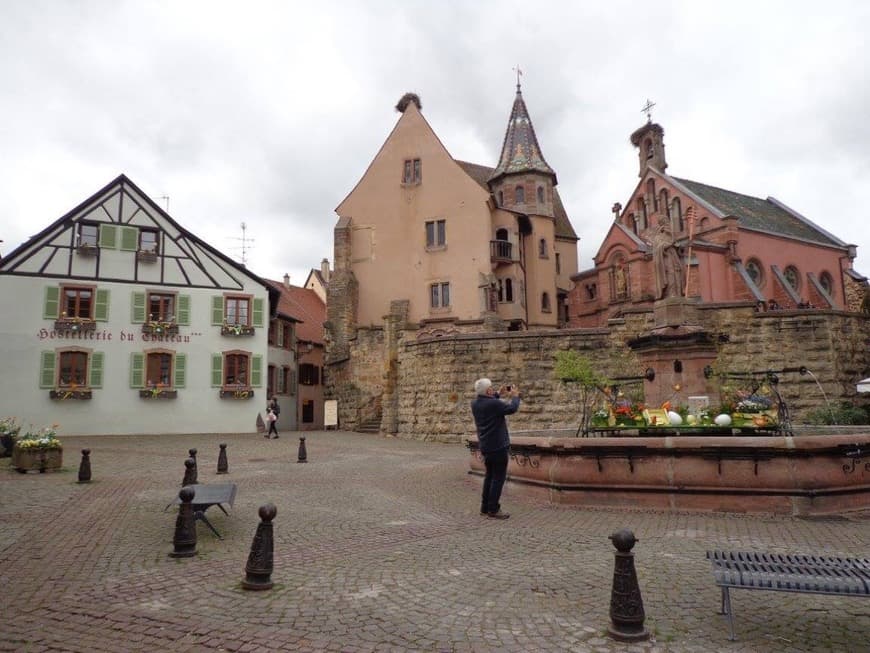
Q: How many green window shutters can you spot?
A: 14